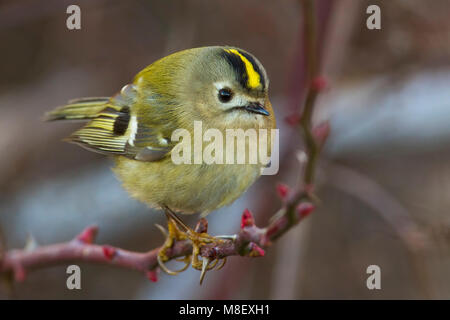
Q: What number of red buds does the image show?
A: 11